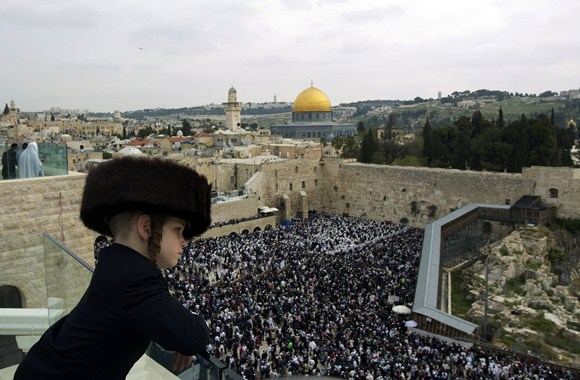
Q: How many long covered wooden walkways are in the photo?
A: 1